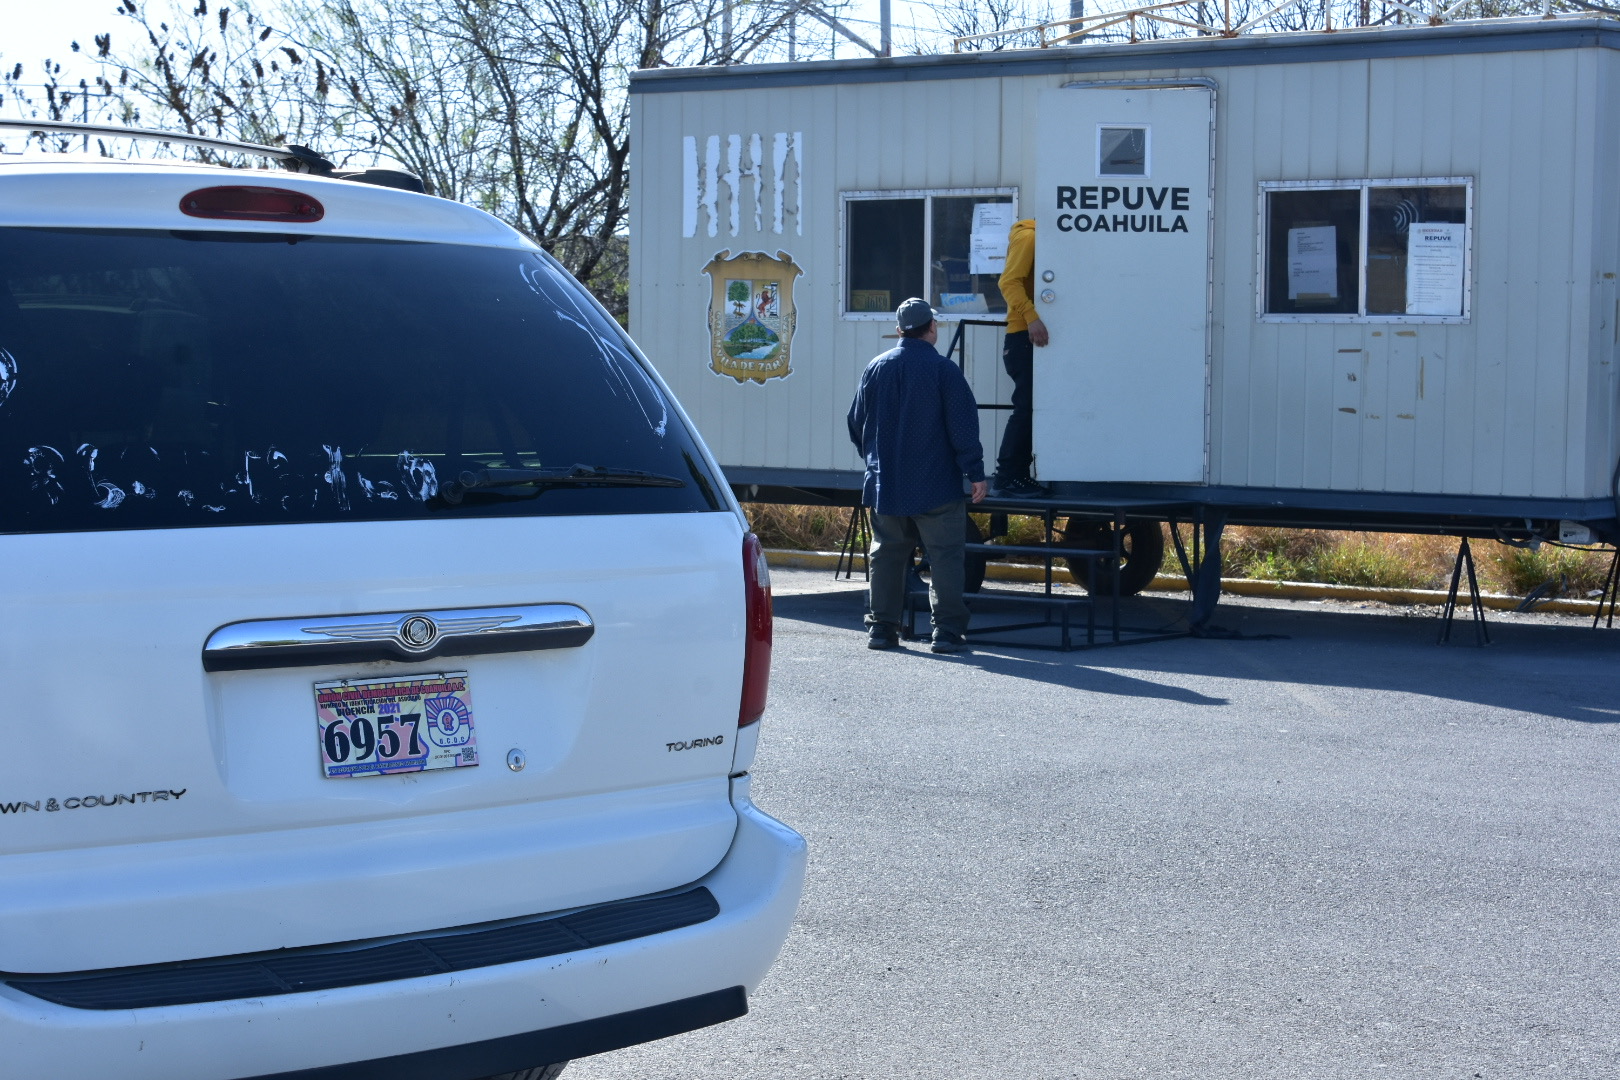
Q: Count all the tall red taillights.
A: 1